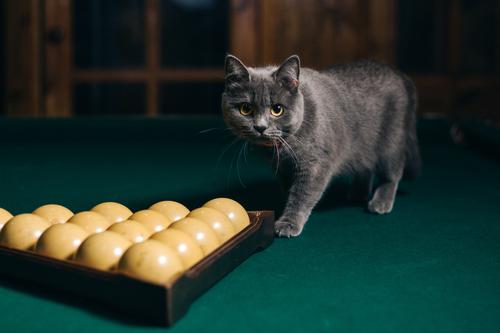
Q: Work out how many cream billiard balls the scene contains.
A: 15